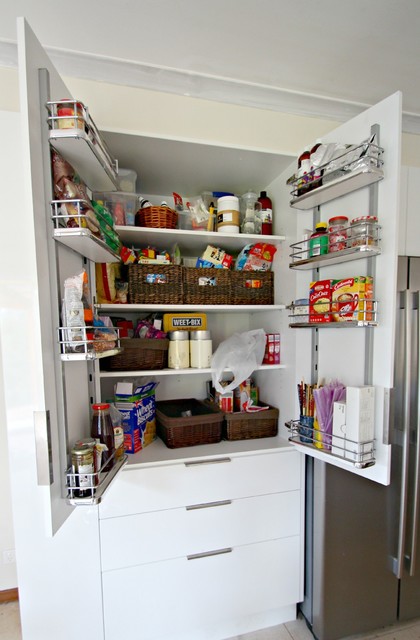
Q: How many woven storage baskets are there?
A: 7